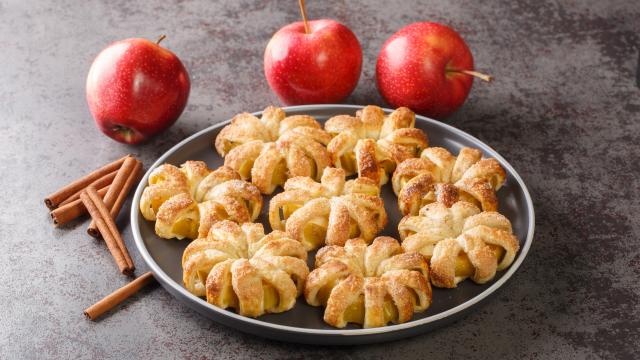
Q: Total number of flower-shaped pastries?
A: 8